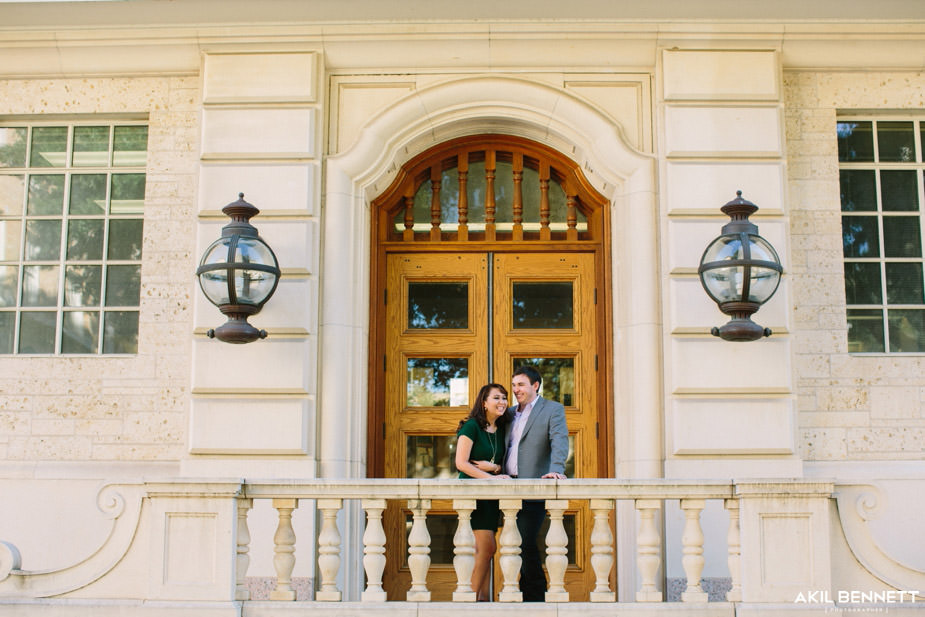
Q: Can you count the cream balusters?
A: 12